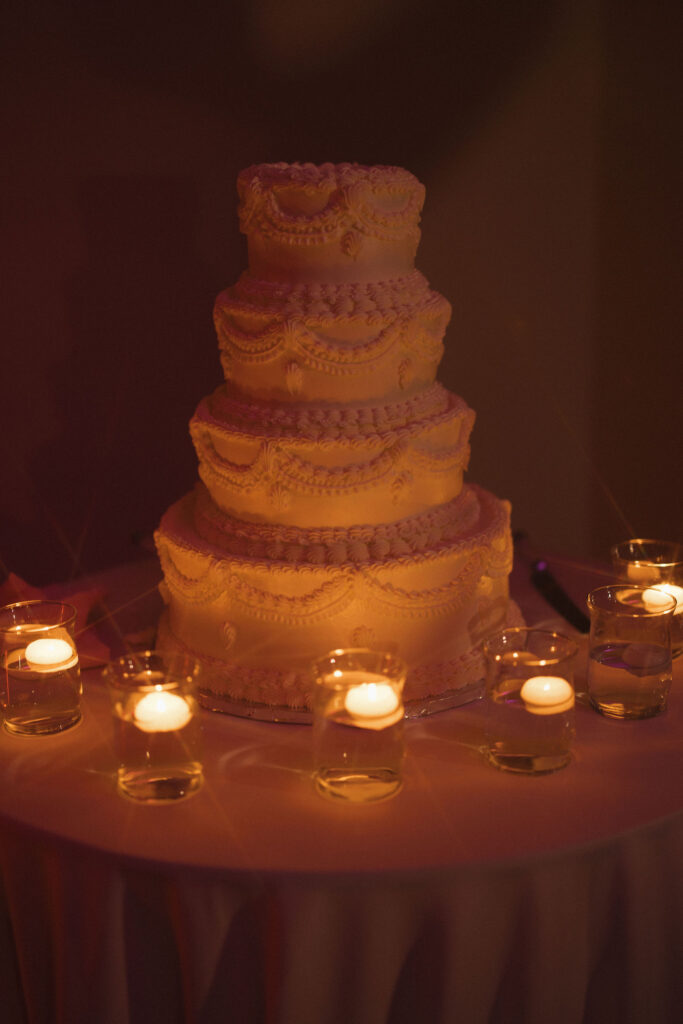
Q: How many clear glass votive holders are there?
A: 6